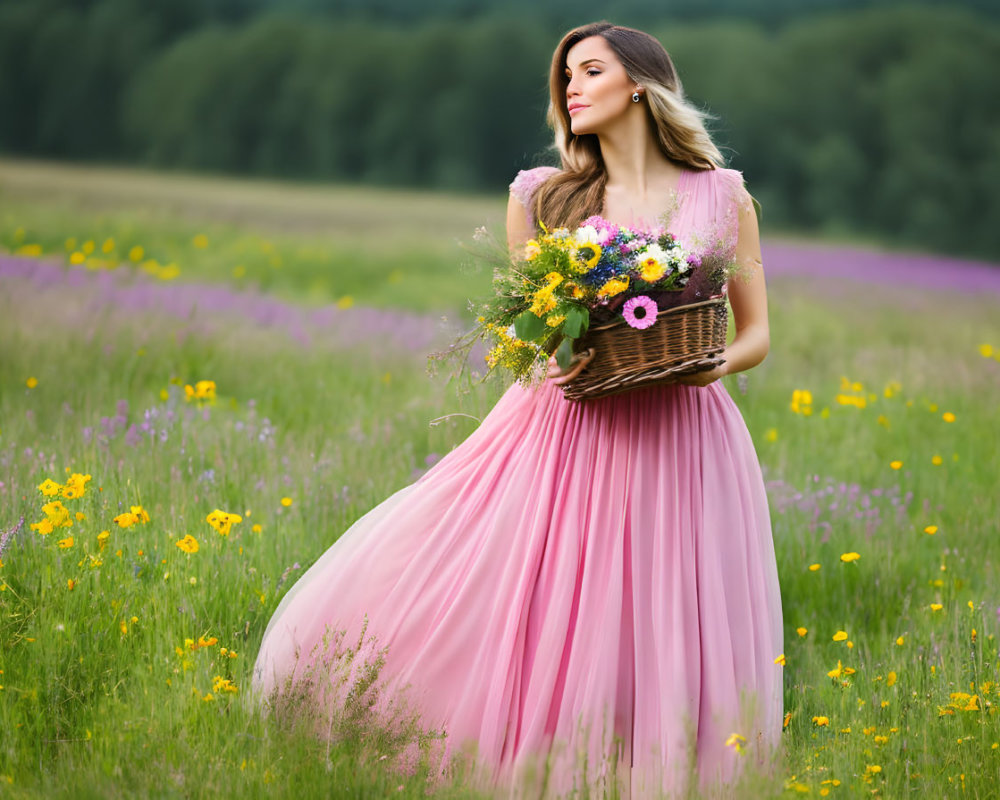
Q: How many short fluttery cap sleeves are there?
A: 2